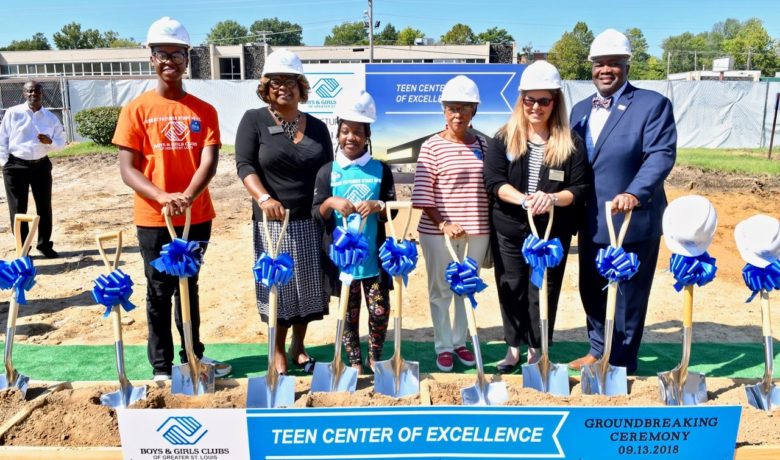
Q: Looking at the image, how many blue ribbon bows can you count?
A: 11